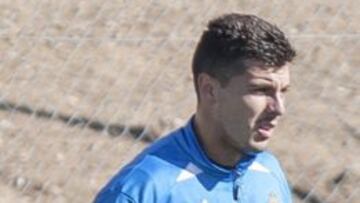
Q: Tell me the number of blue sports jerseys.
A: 1